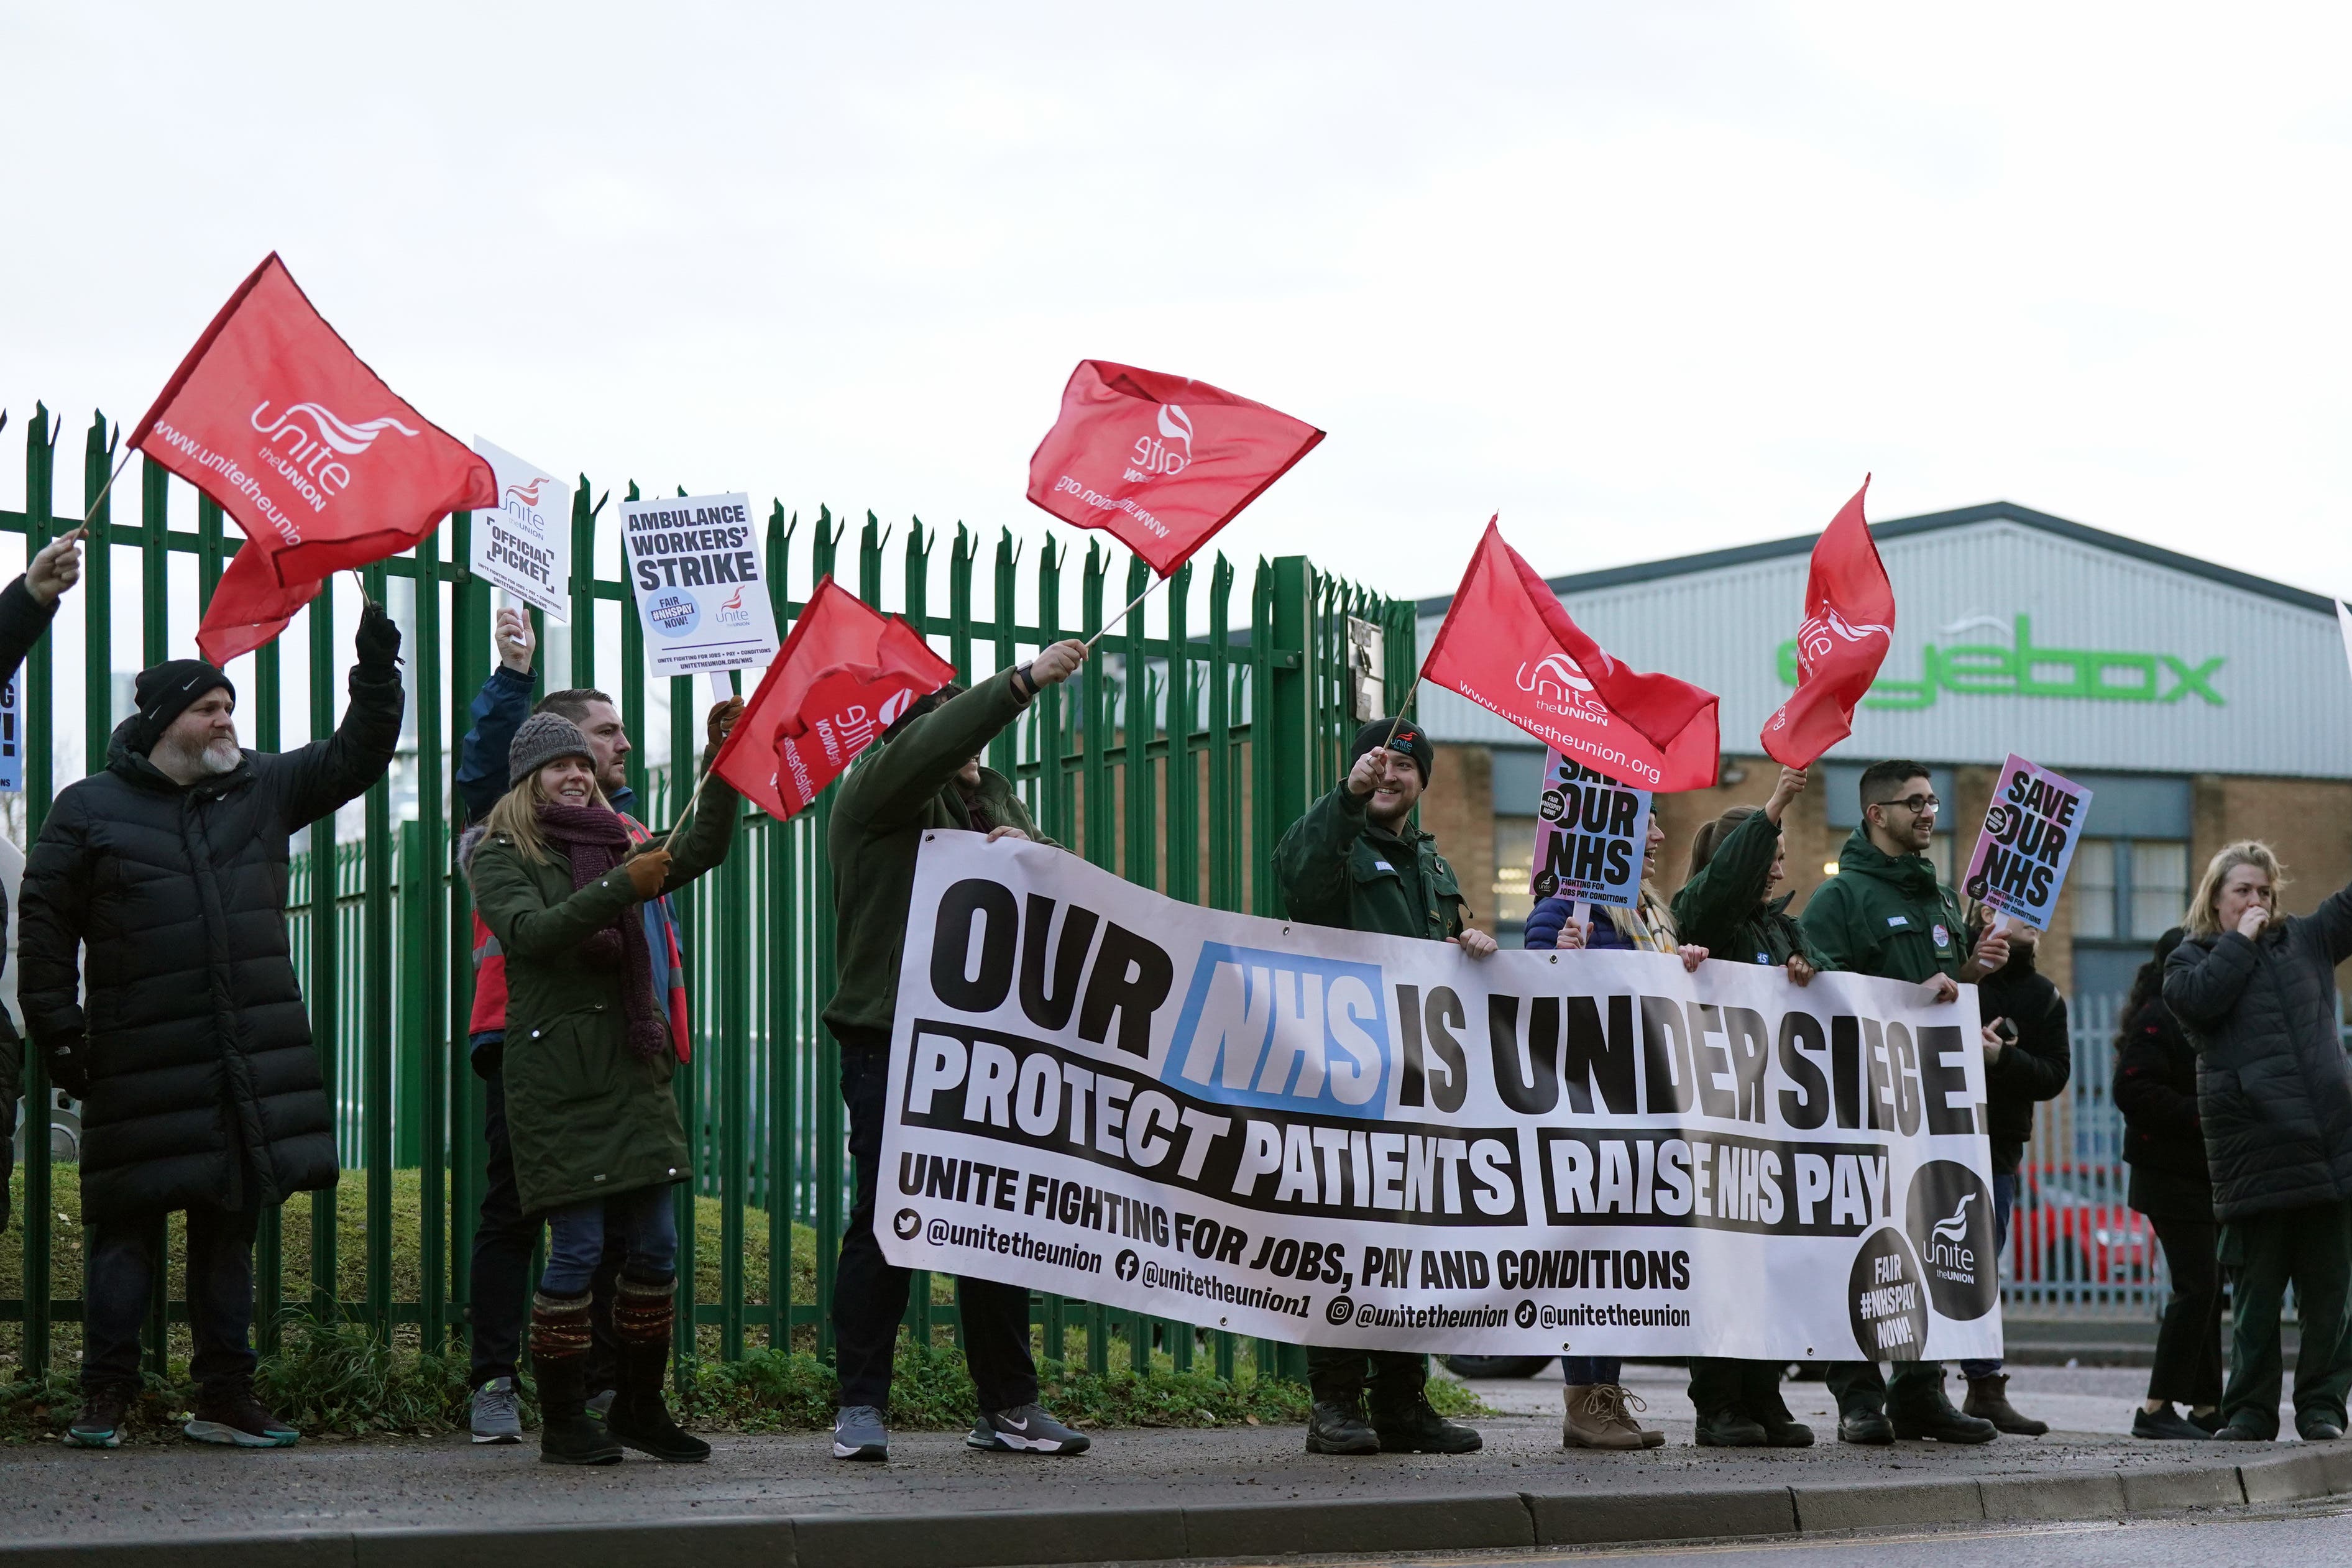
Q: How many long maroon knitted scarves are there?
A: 1